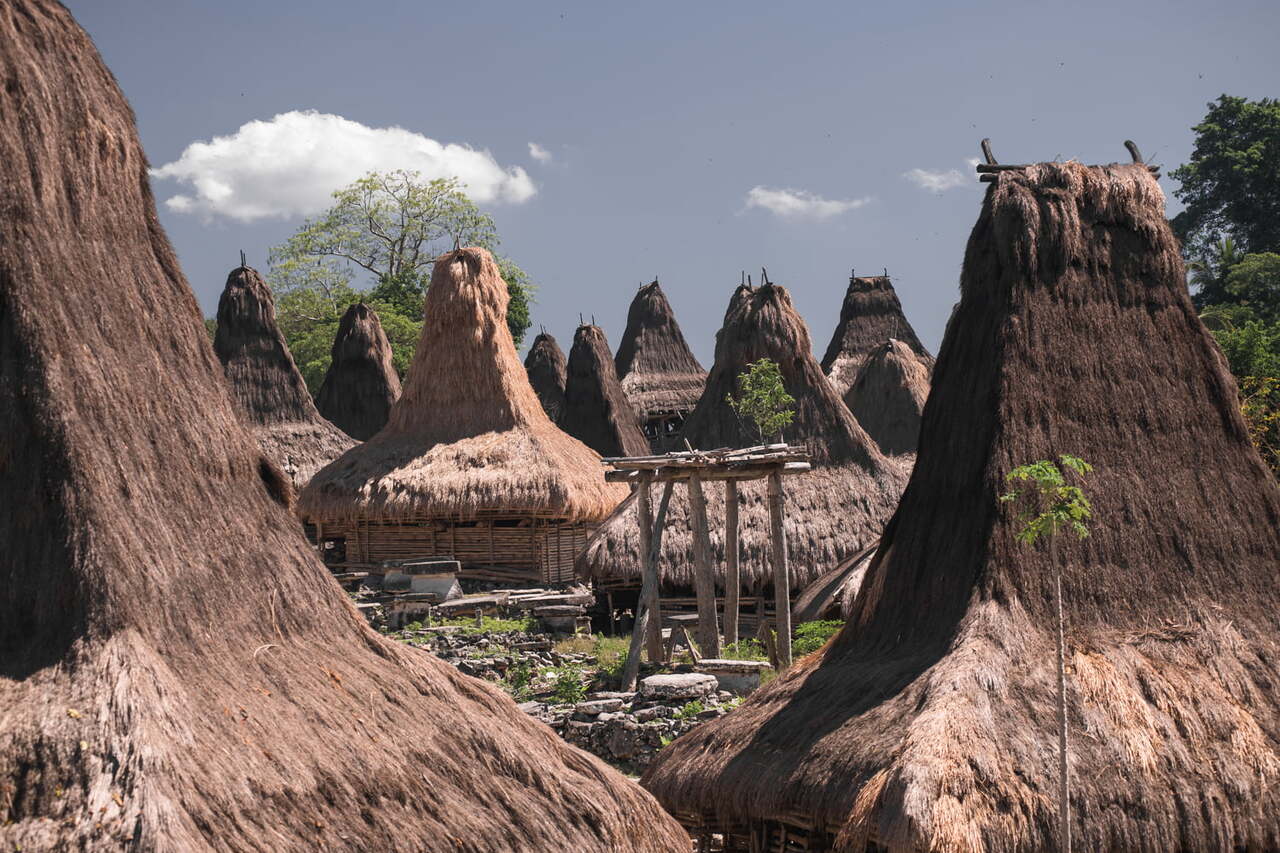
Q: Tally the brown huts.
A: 11